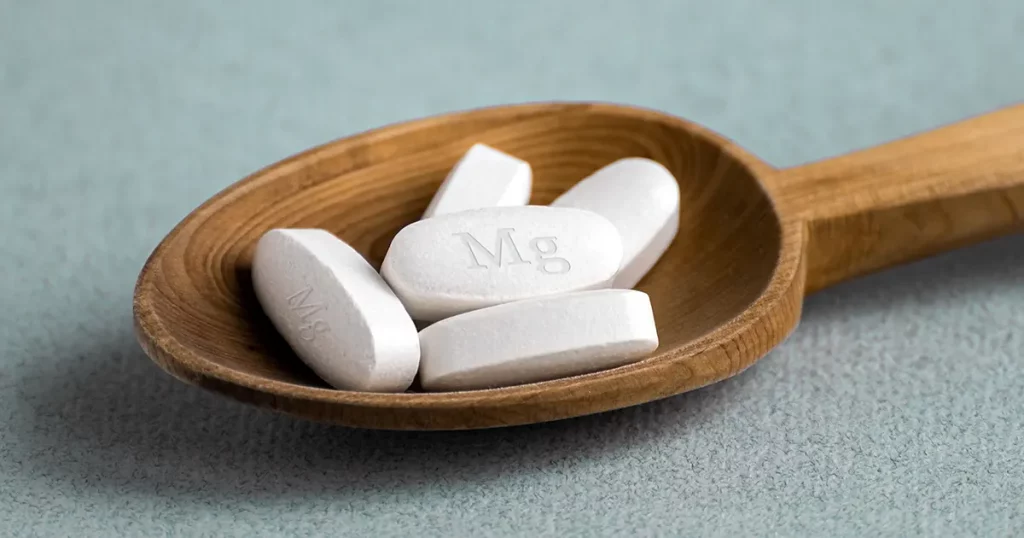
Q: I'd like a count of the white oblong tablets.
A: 5